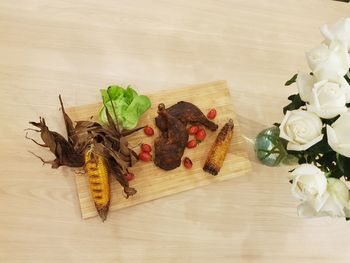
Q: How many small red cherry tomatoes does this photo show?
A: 9